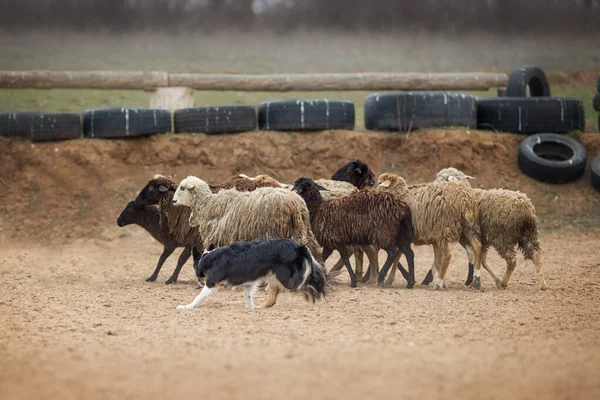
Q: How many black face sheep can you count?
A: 4